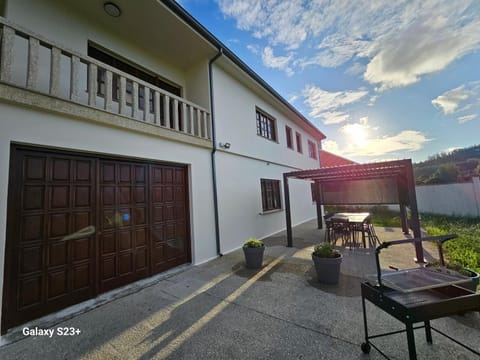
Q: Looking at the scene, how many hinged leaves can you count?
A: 3